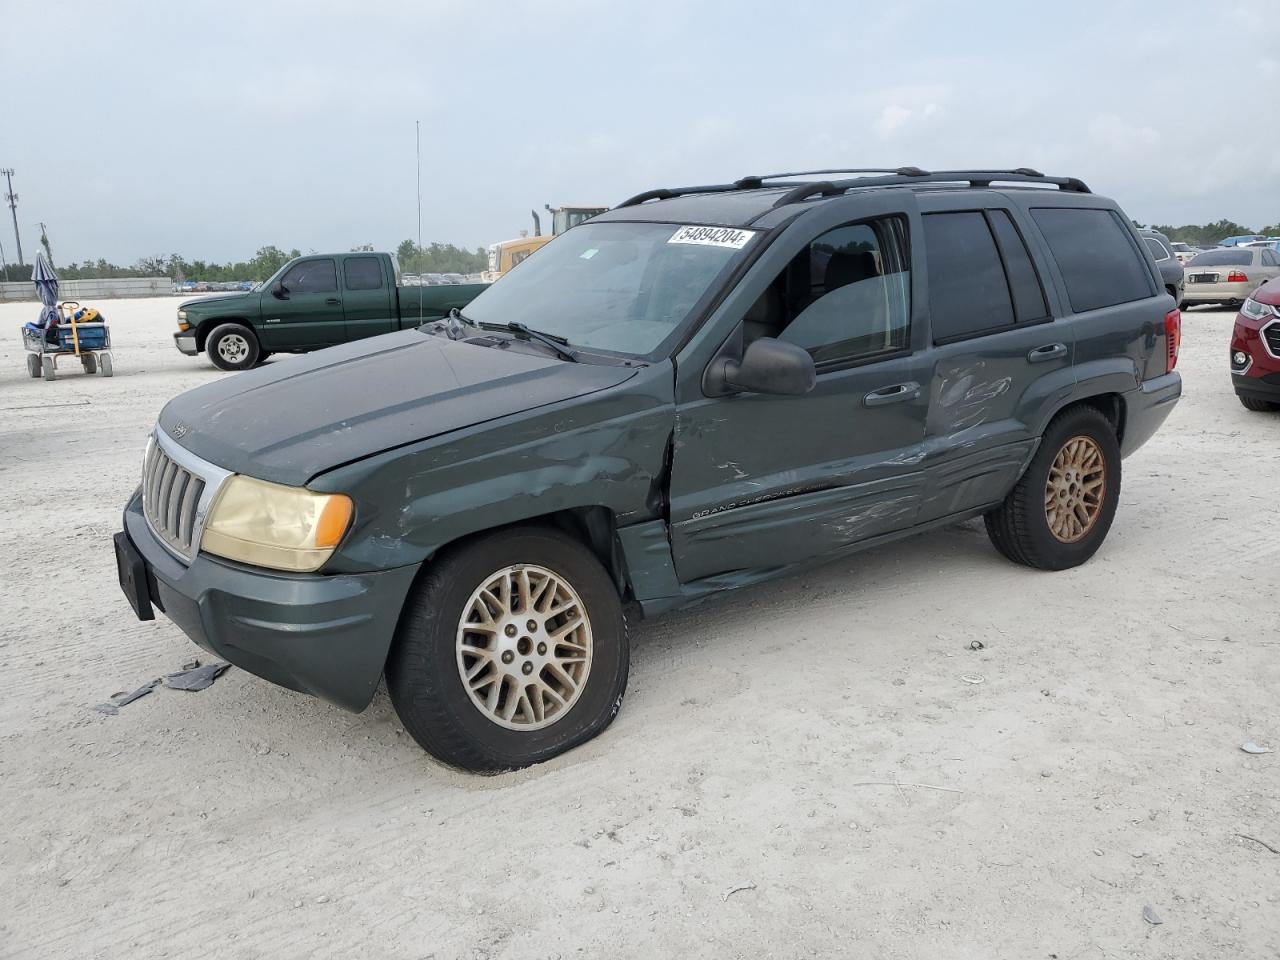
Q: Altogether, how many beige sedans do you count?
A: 1